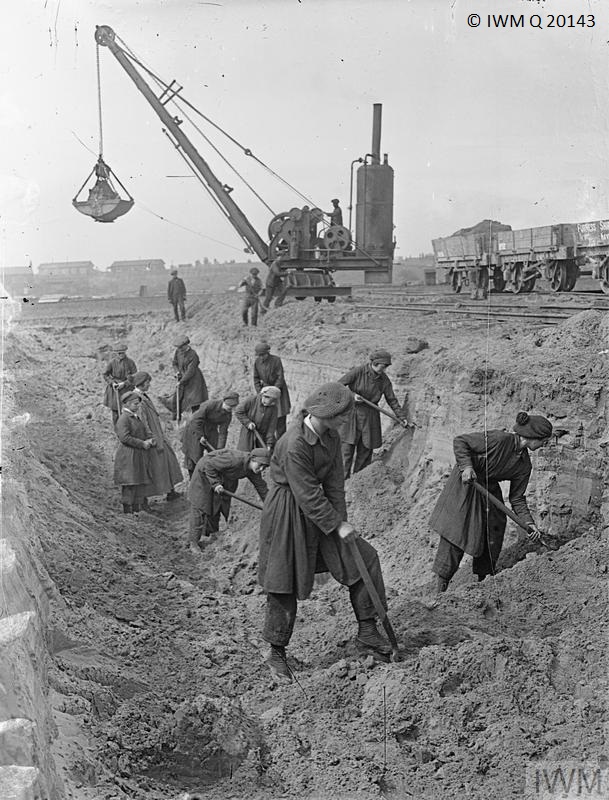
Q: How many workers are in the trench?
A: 11